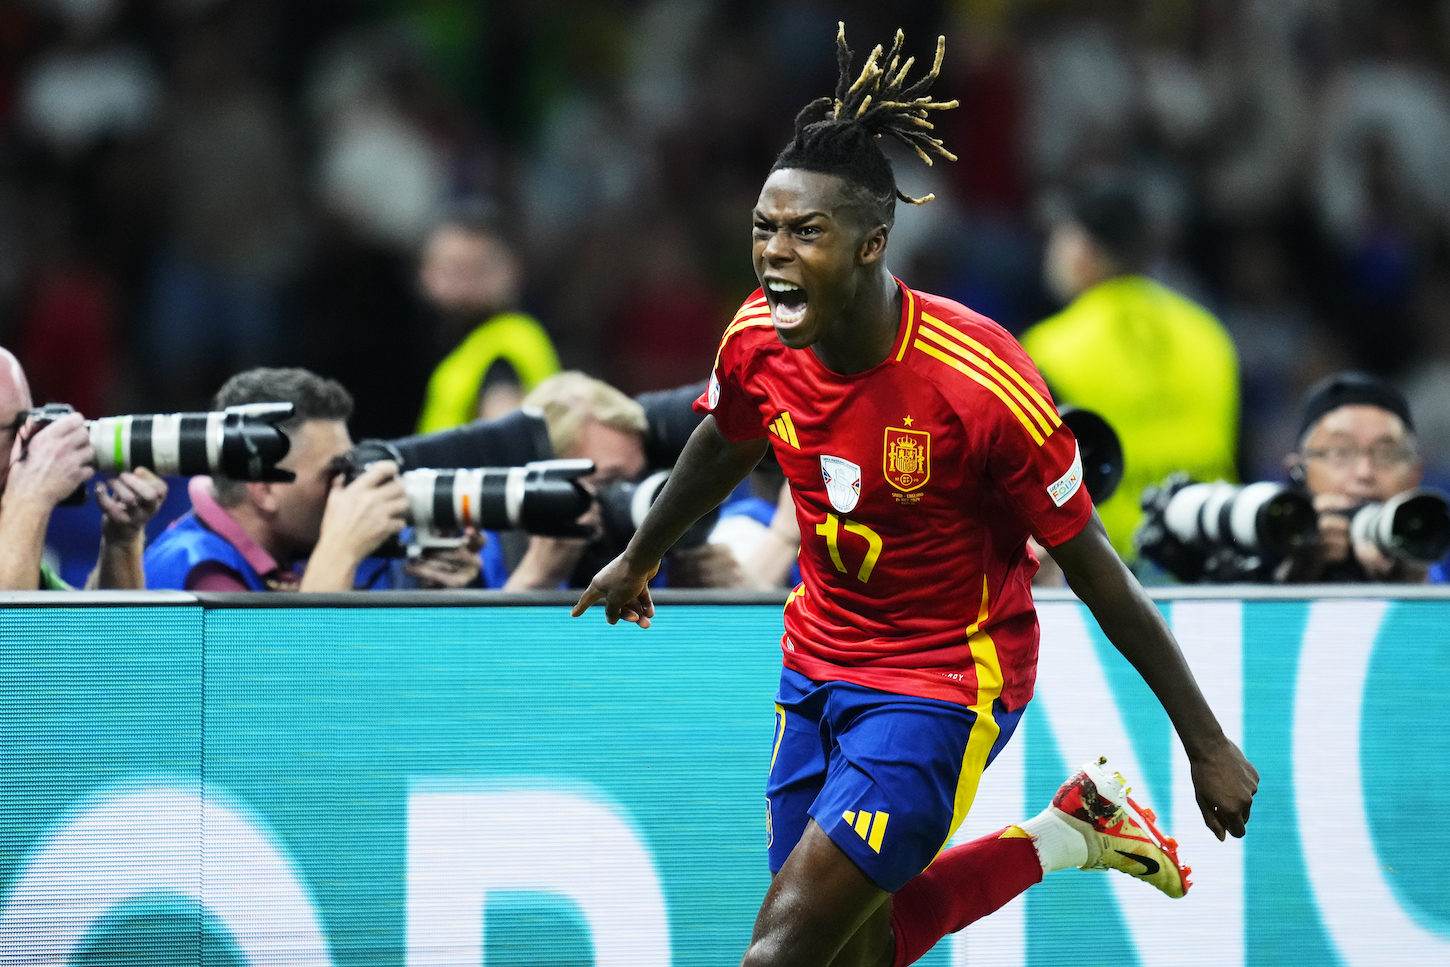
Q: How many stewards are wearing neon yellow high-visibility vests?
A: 2